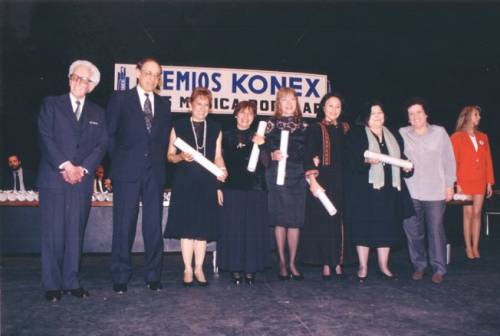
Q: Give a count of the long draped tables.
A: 1